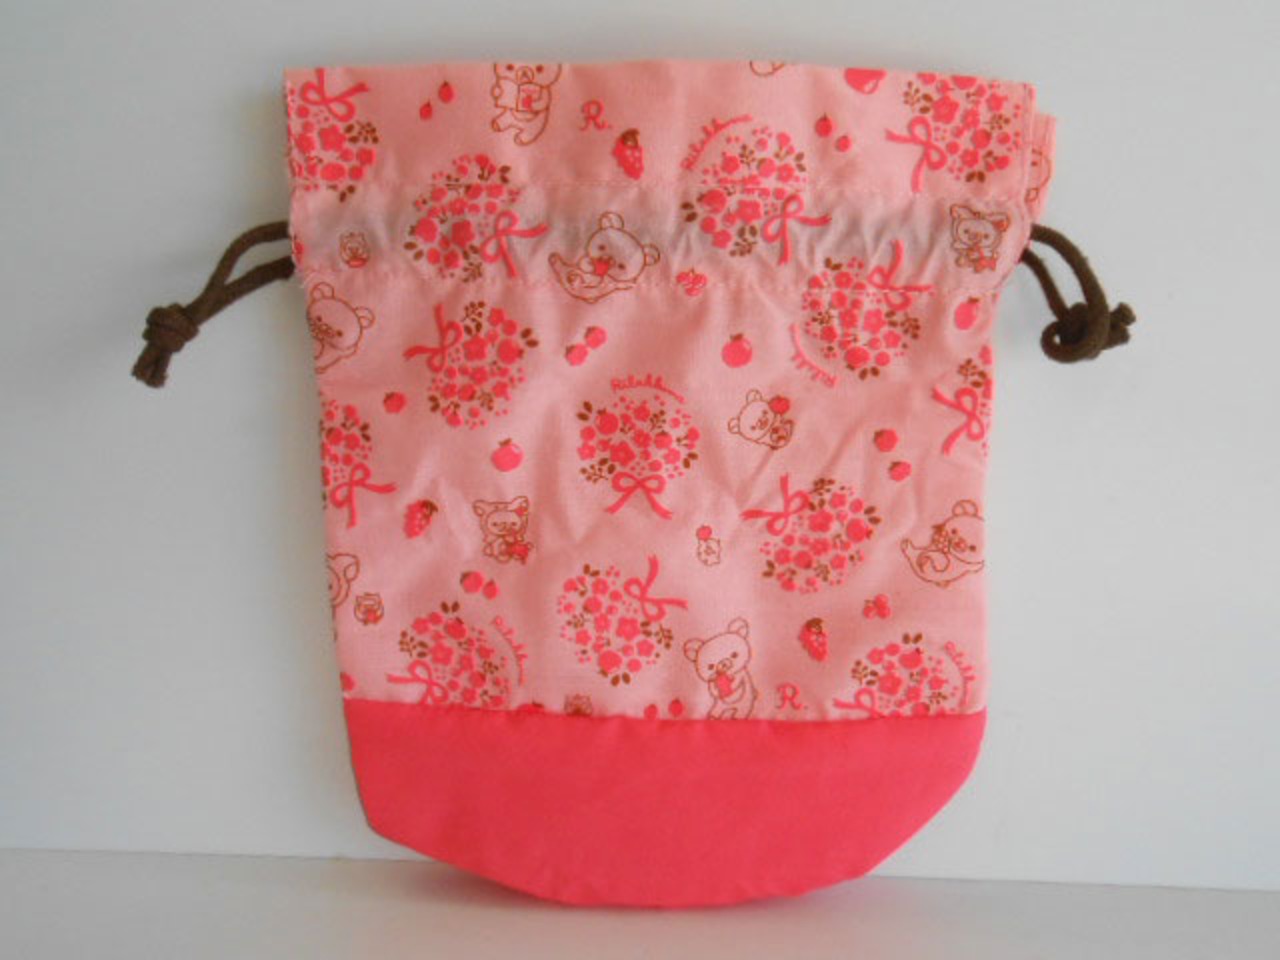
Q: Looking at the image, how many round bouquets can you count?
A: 13